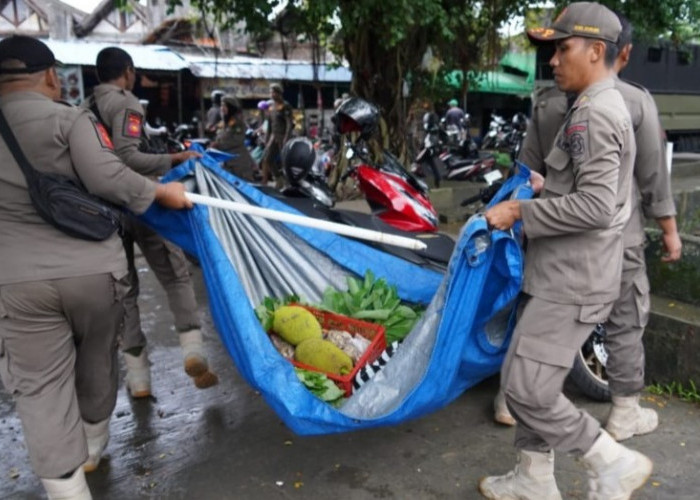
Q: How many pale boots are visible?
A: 8